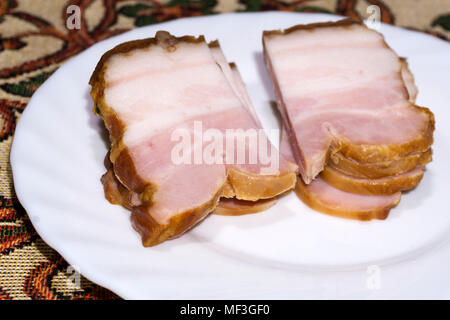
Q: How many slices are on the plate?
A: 7